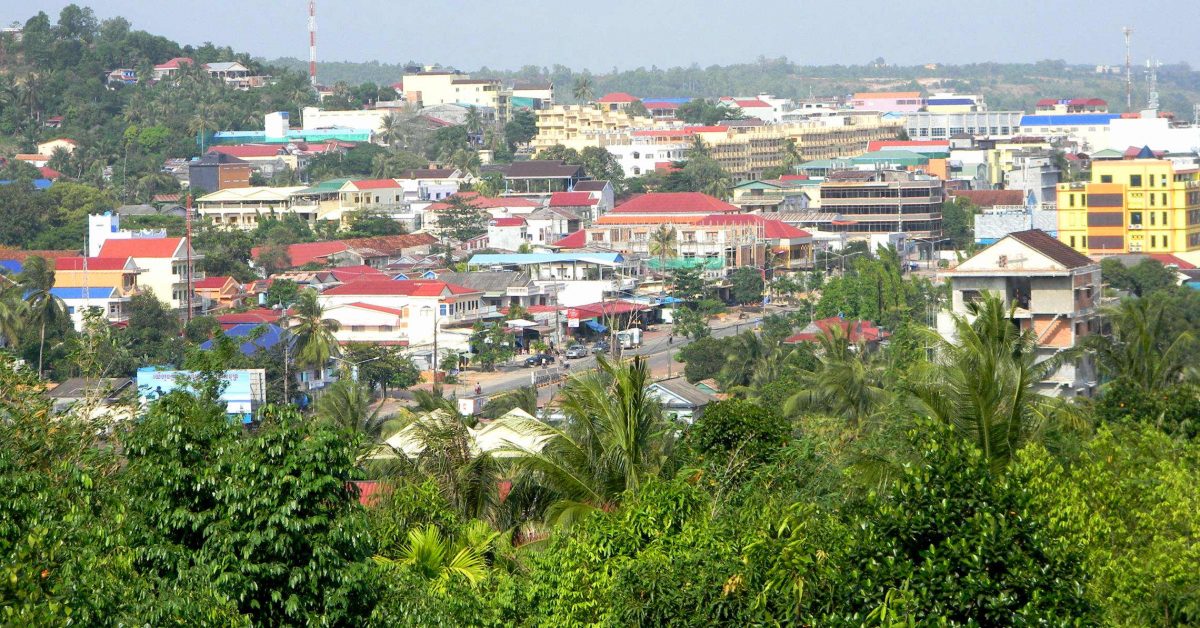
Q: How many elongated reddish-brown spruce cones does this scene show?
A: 0